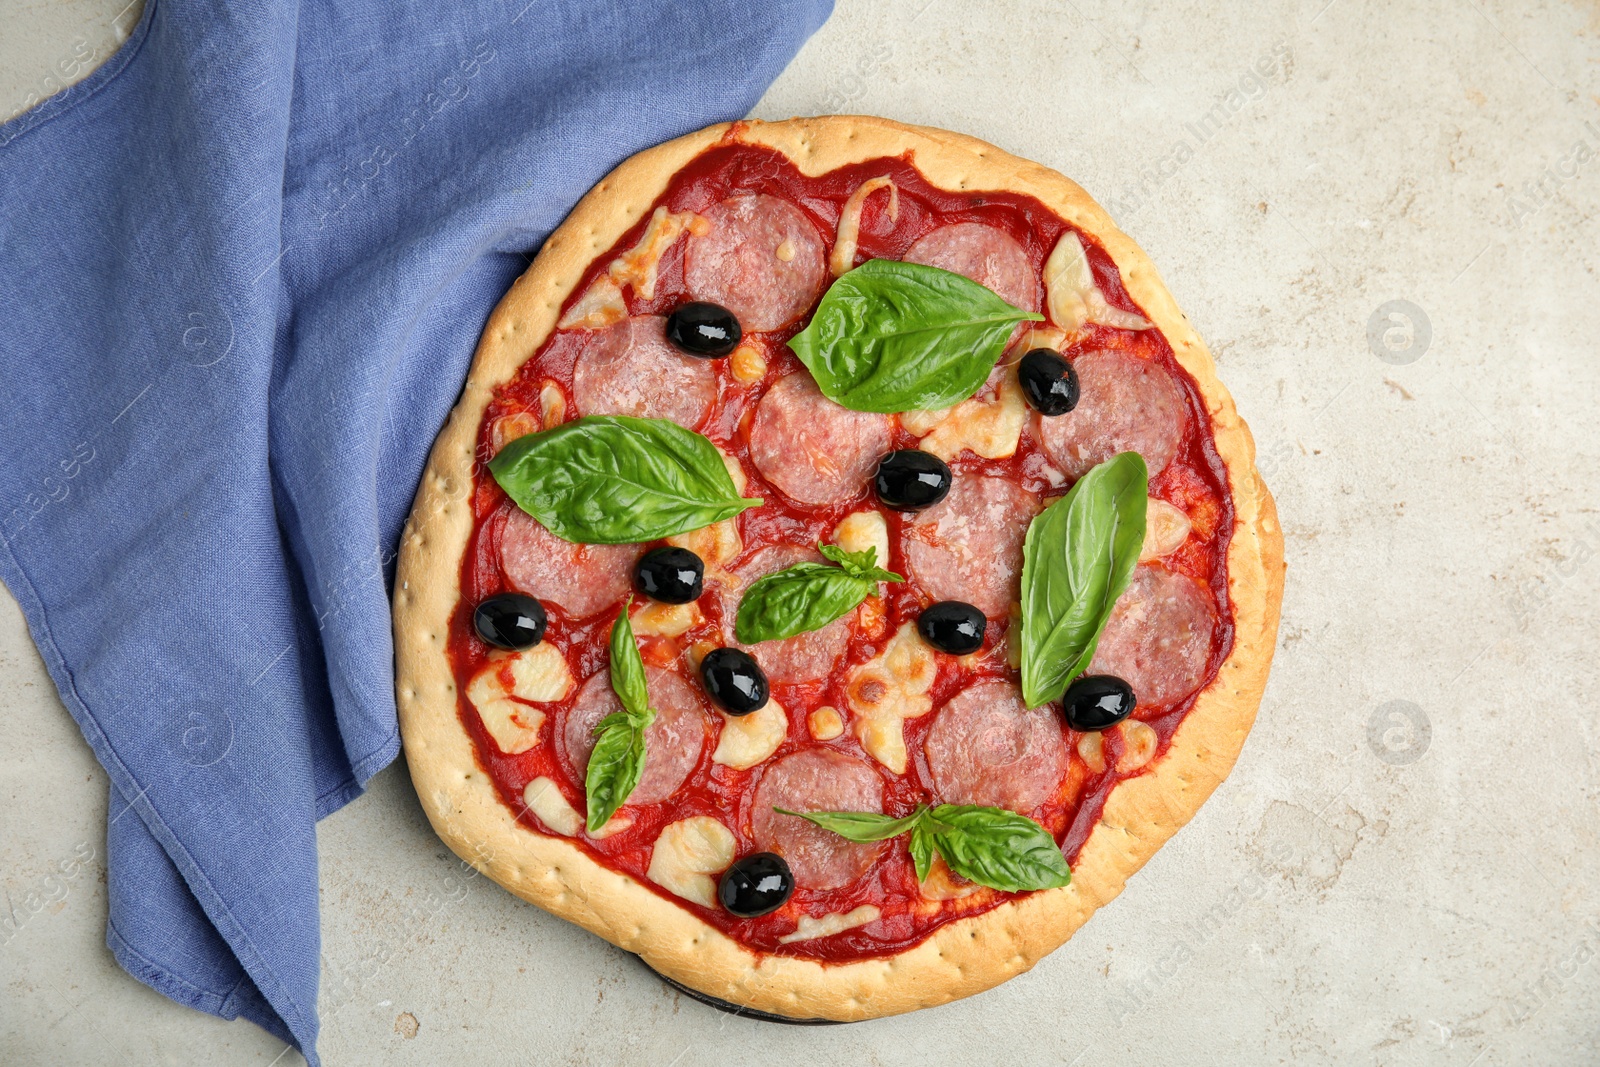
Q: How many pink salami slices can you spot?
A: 12